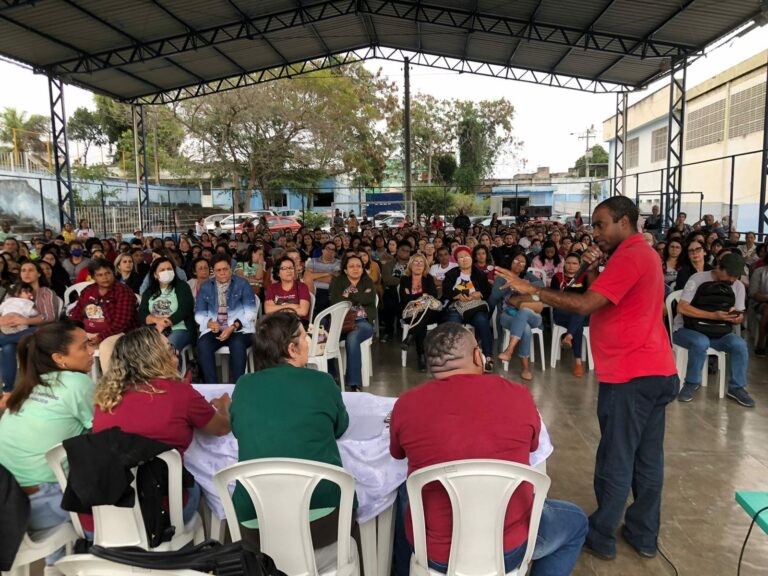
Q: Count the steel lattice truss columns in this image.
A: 5